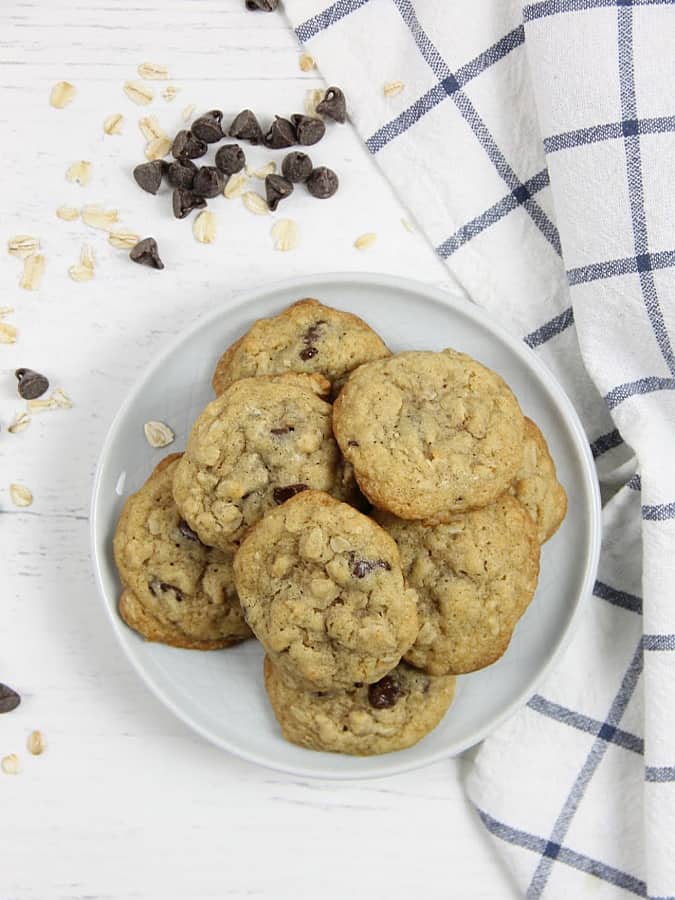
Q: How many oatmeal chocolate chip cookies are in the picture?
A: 8